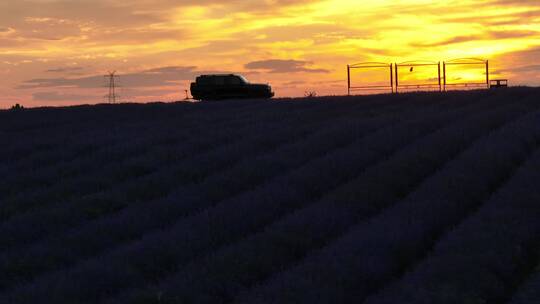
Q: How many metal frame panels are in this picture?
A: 3